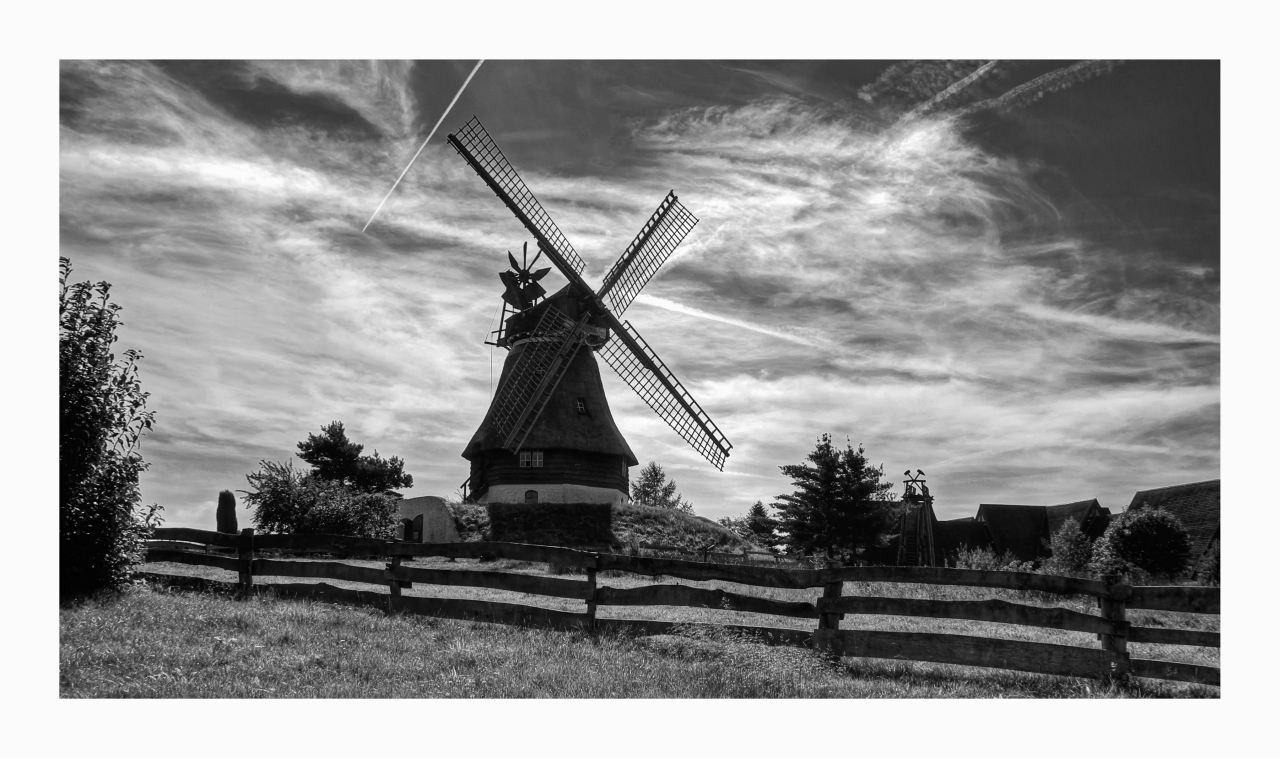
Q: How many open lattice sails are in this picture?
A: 4